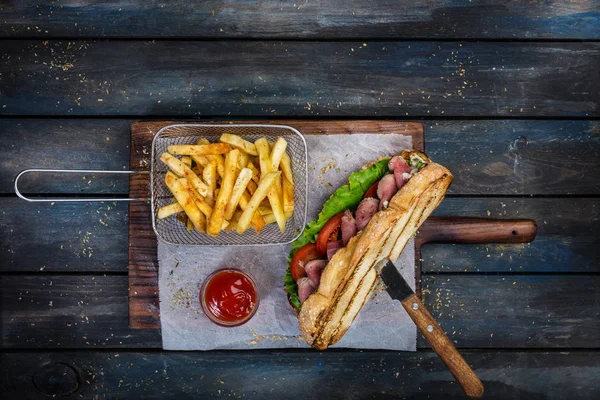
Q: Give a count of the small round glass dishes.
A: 1